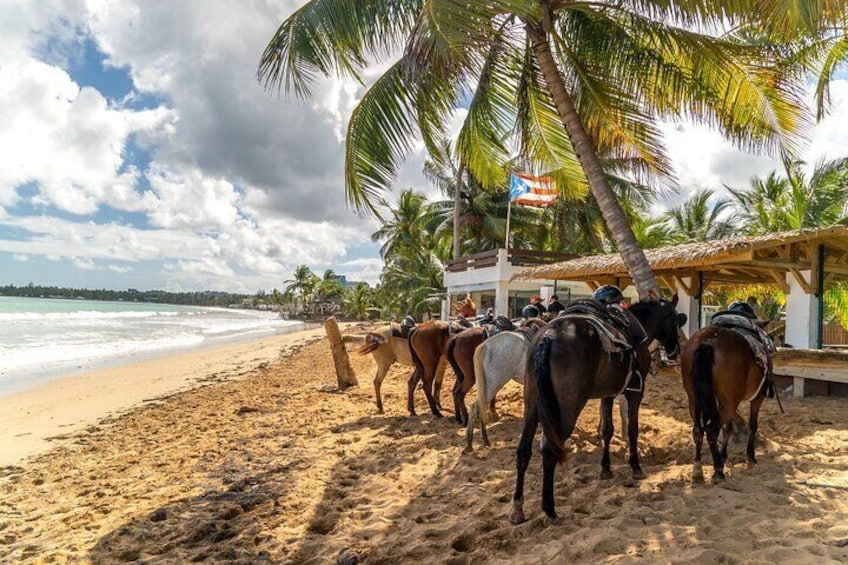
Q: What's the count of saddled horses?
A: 6